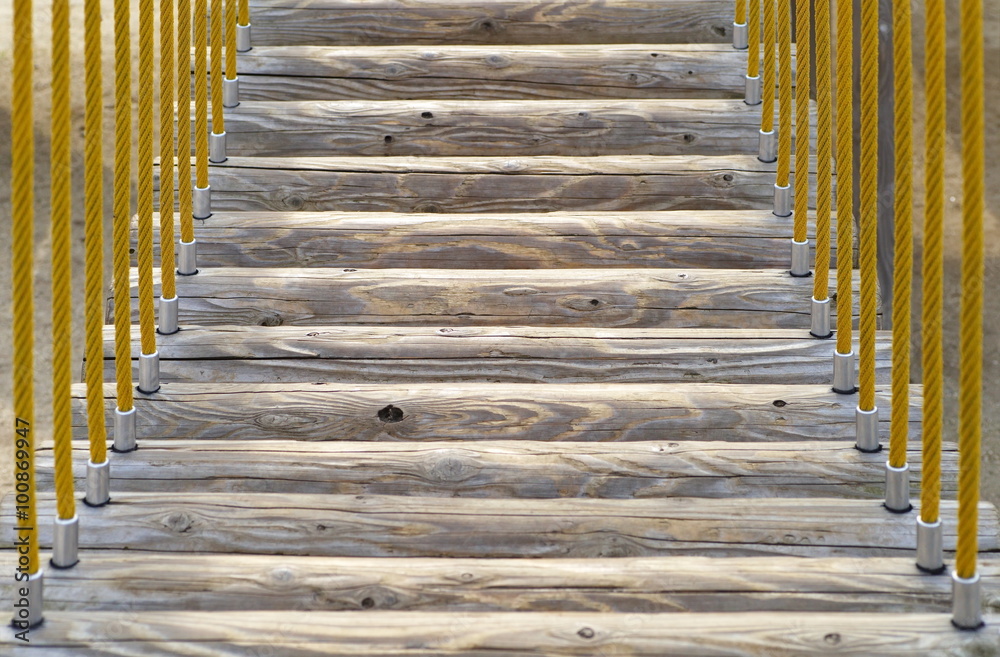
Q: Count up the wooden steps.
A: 12